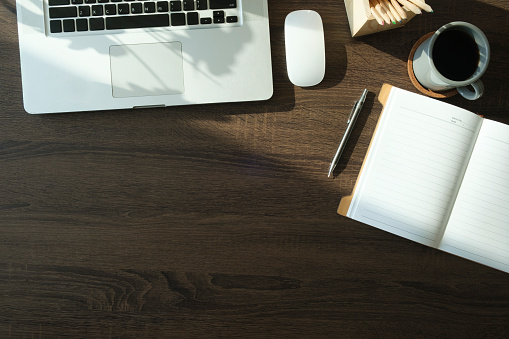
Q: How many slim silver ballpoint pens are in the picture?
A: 1